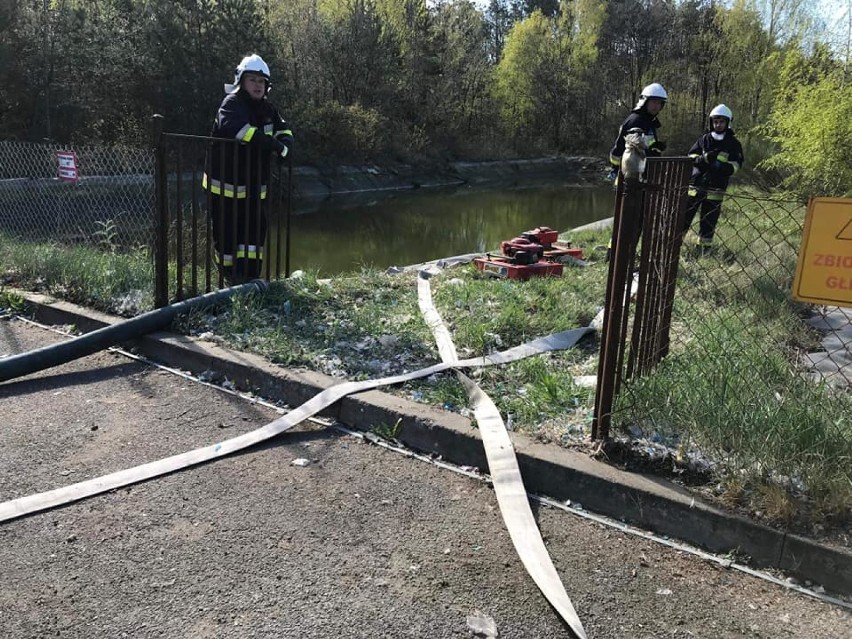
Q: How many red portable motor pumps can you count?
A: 2